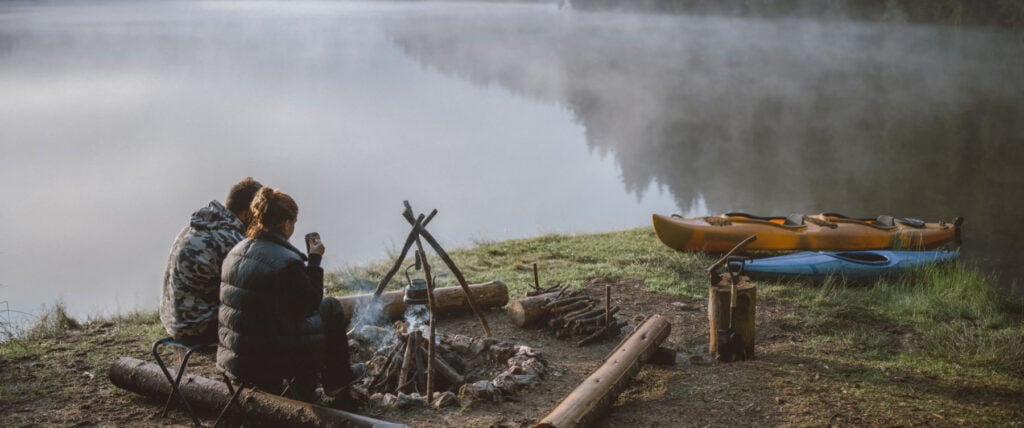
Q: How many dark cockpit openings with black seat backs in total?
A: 2